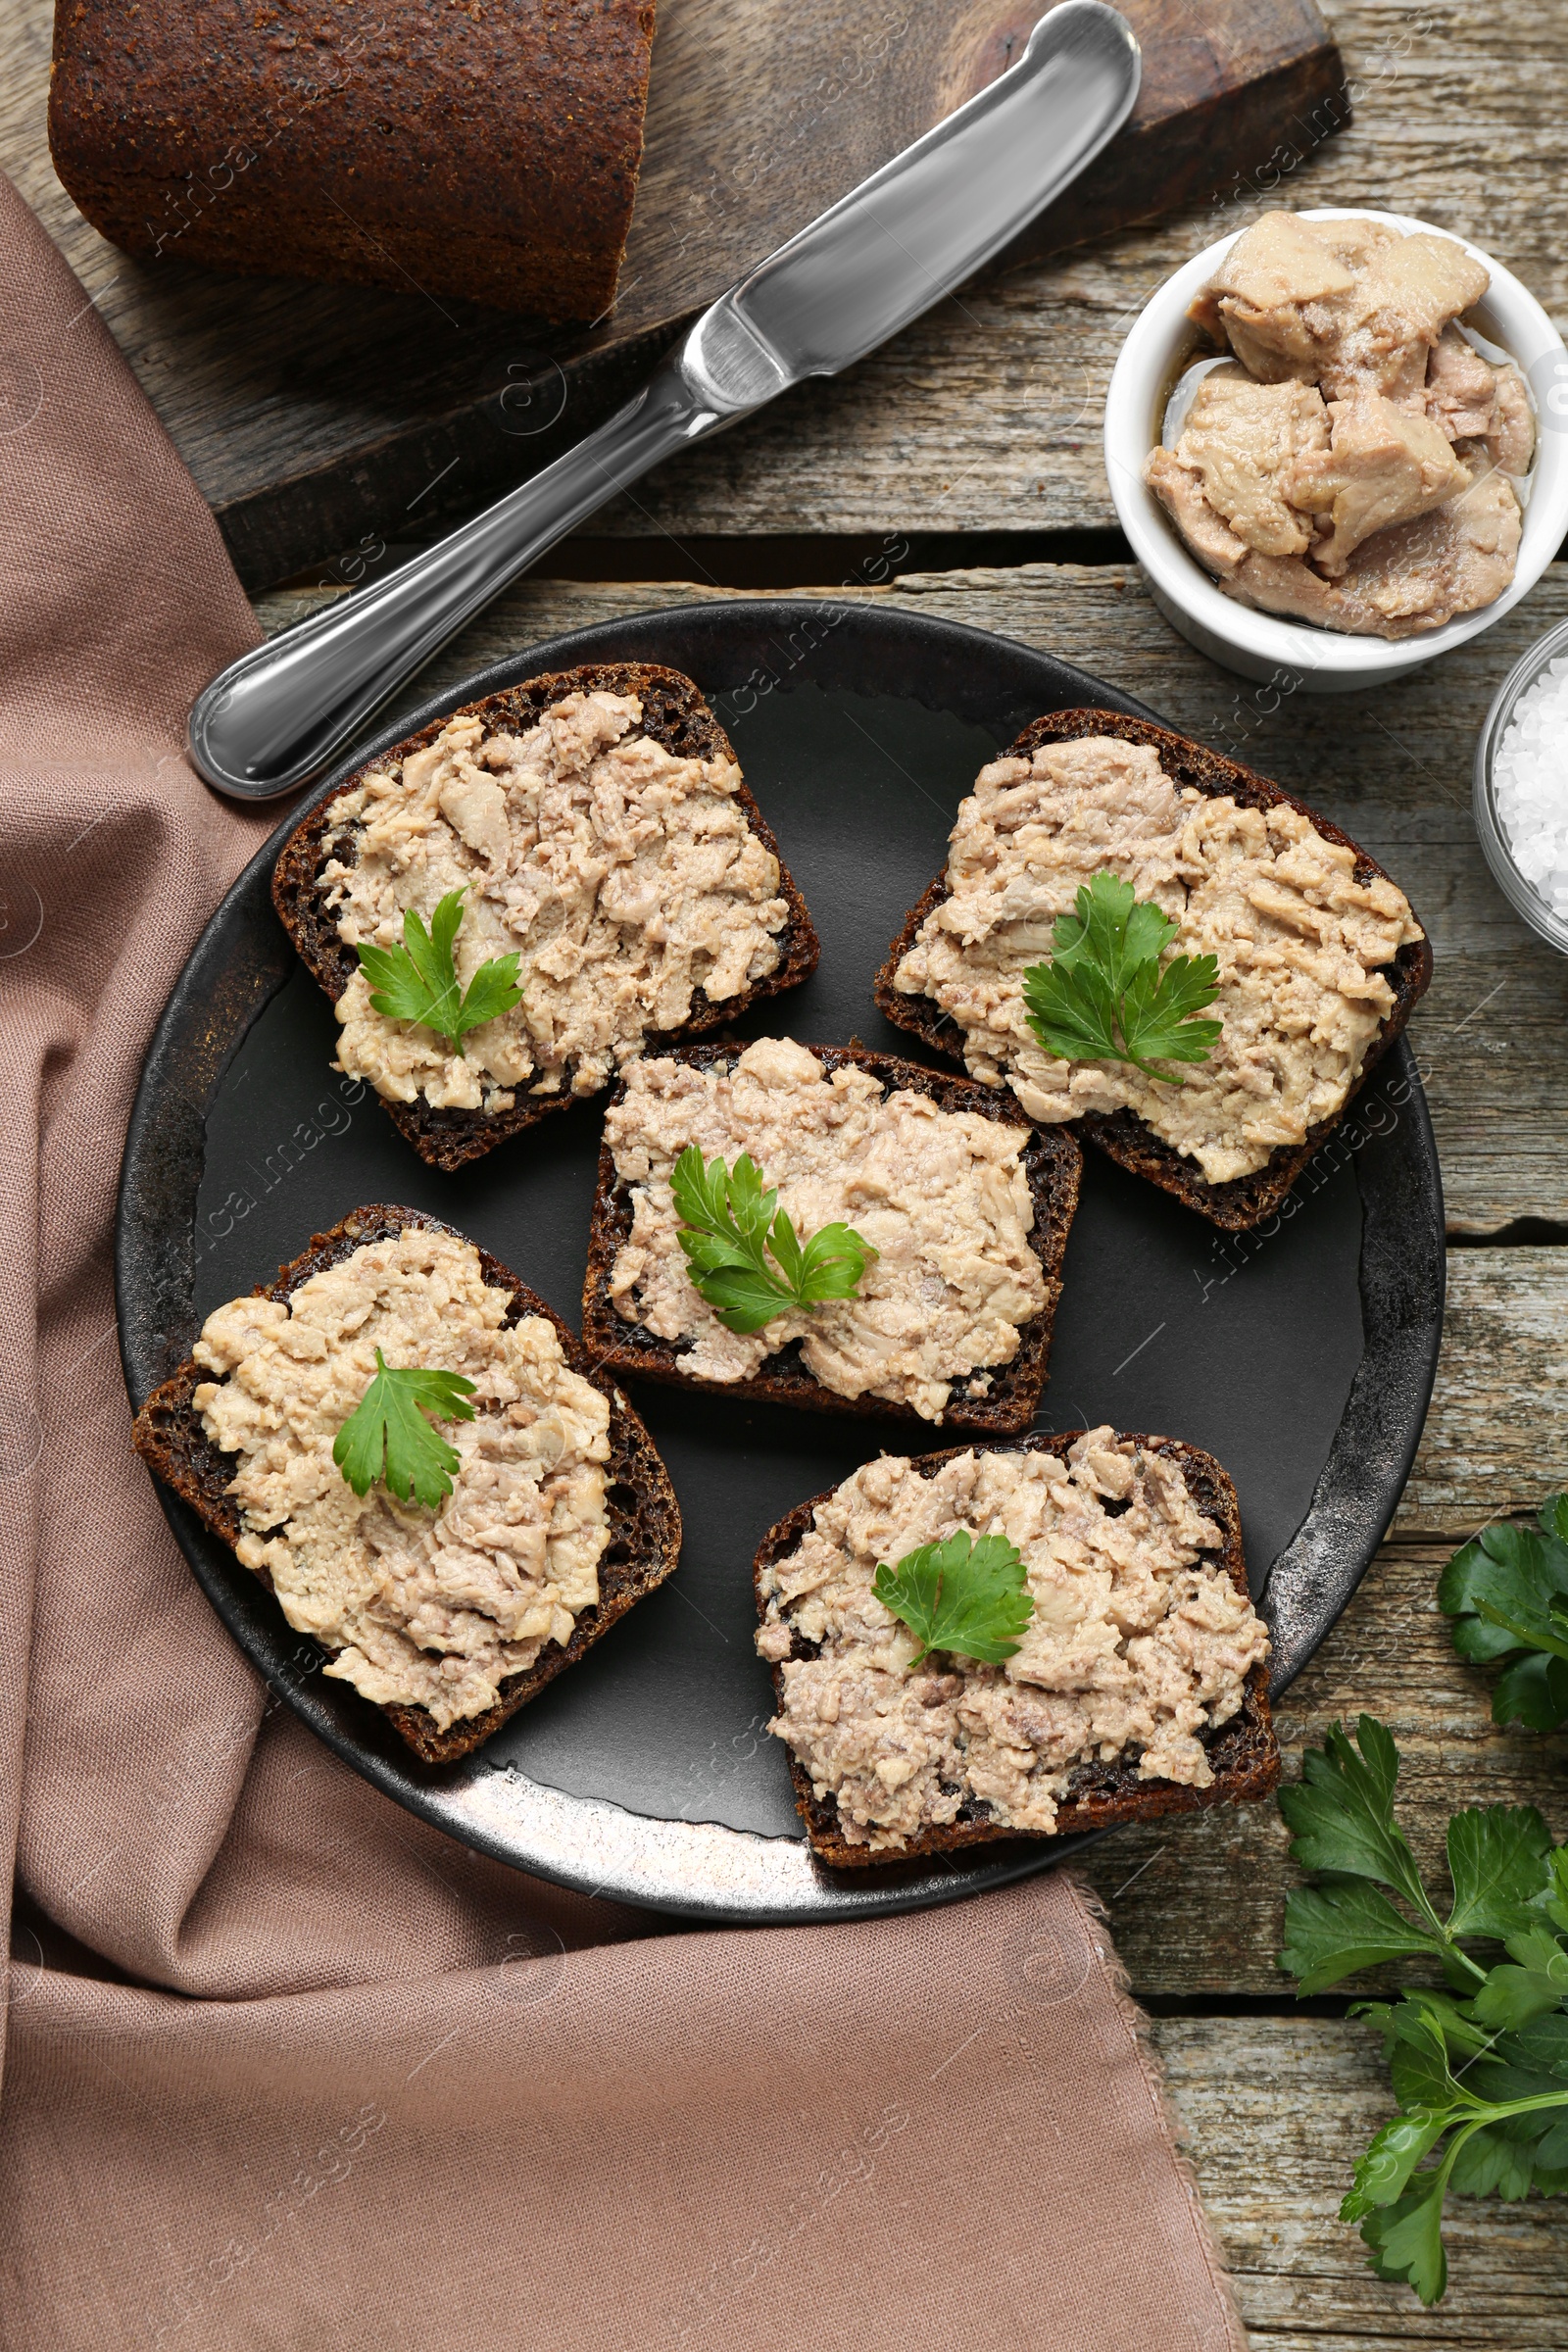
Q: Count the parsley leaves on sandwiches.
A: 5